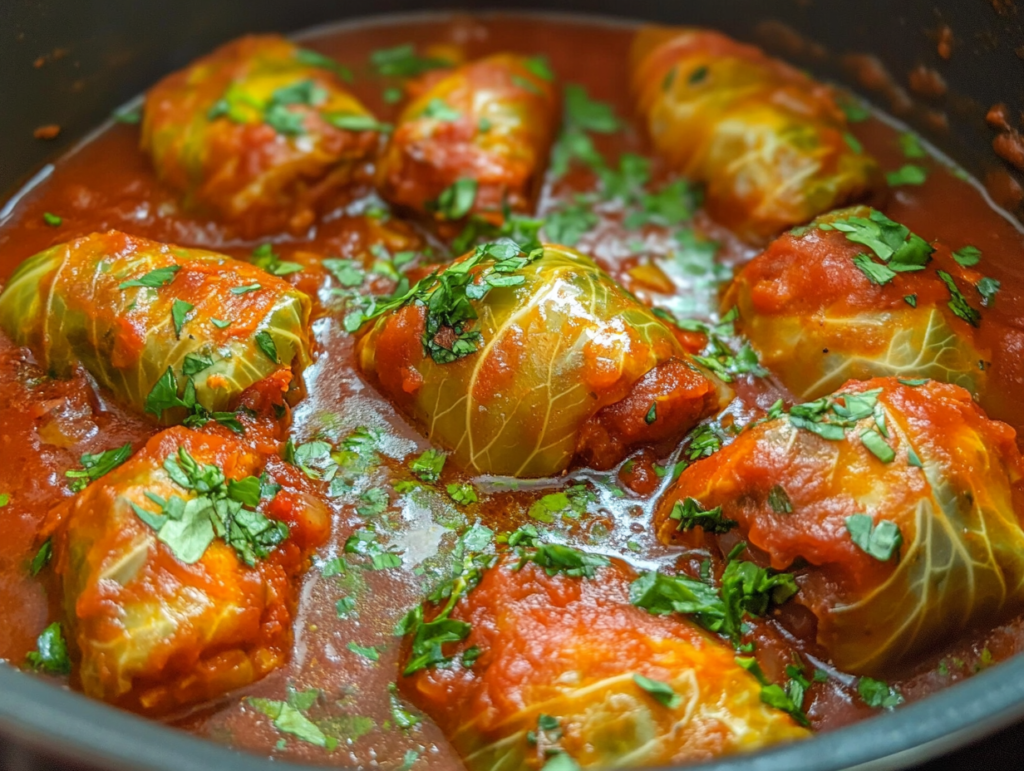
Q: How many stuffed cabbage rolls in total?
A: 9